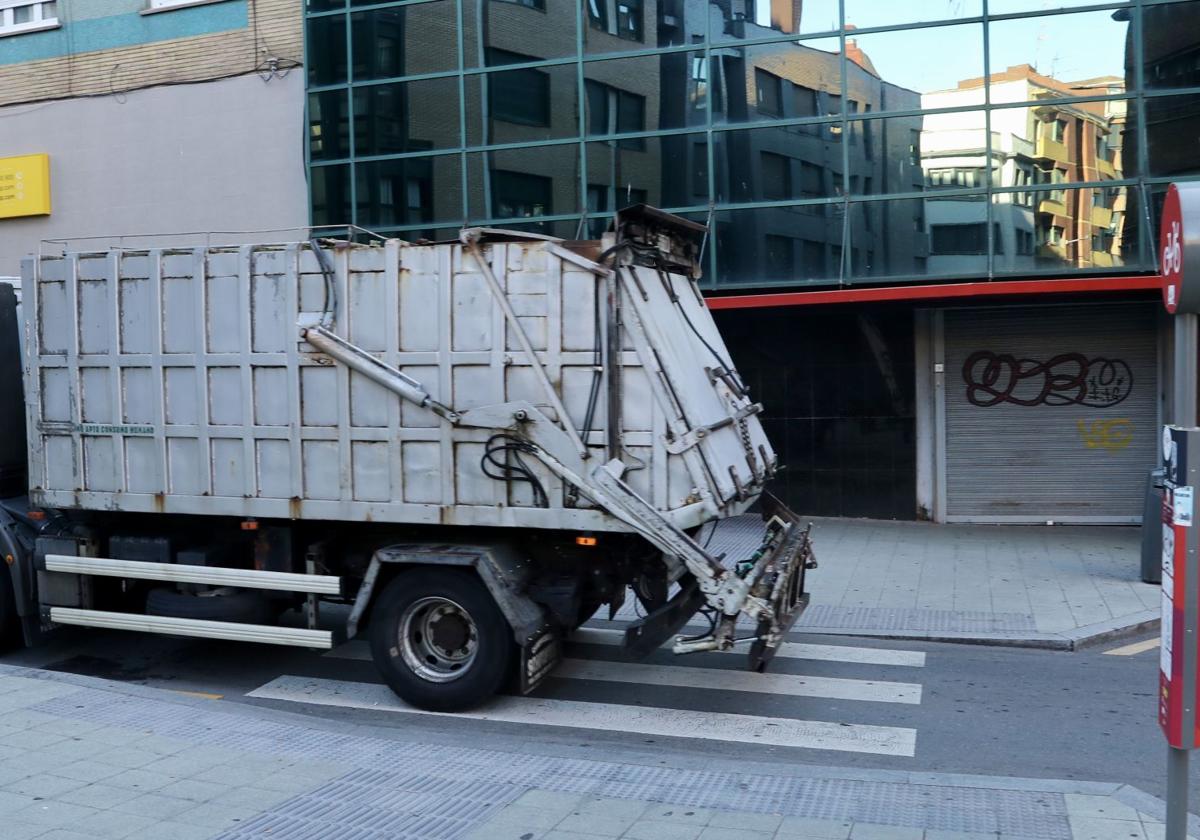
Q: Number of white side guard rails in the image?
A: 2